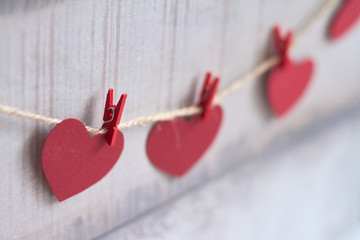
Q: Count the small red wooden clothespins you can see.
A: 3